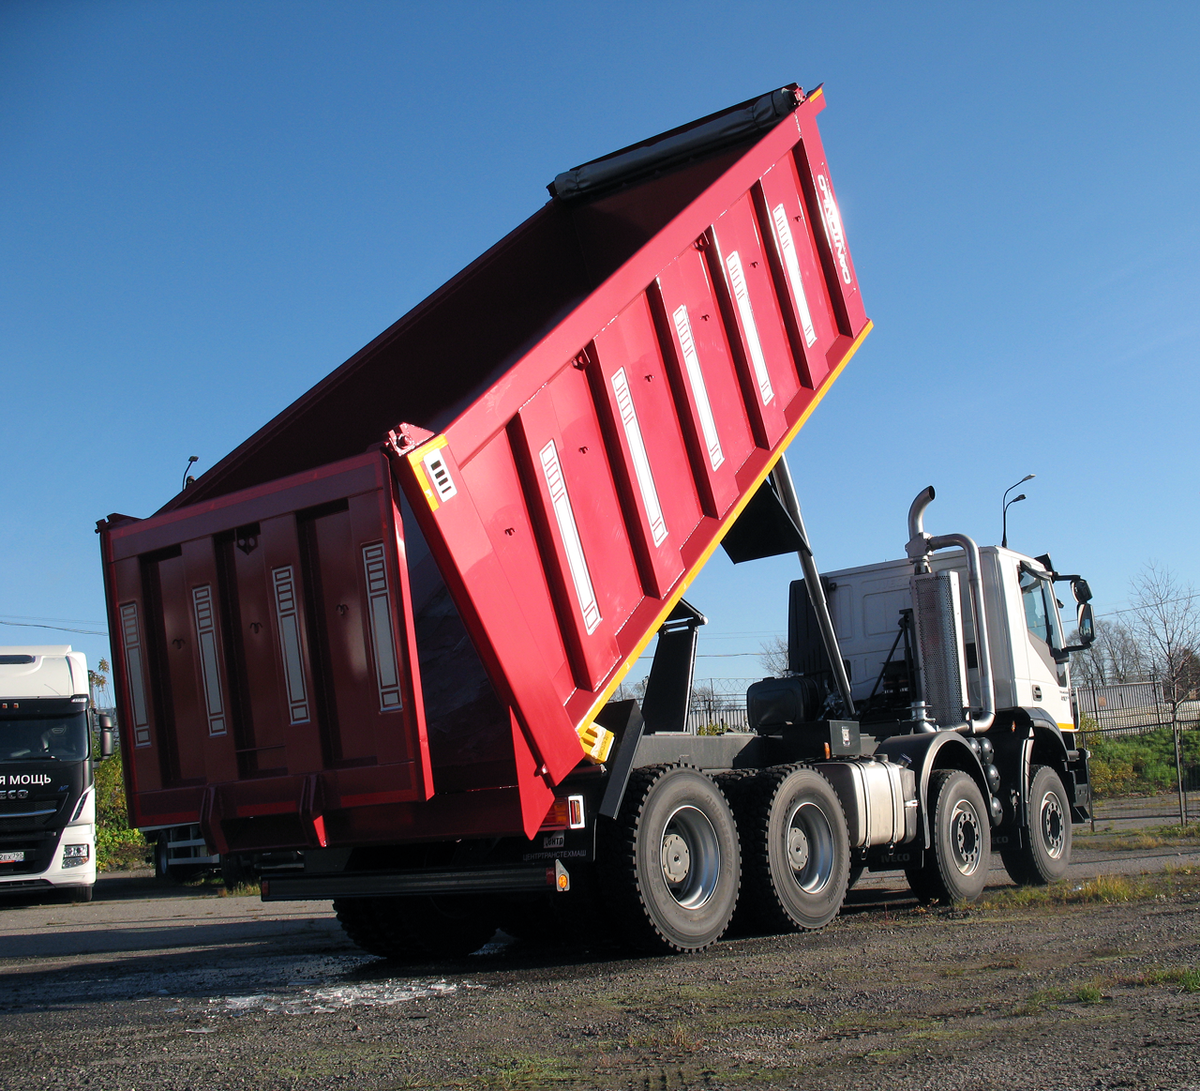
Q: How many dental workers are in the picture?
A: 0